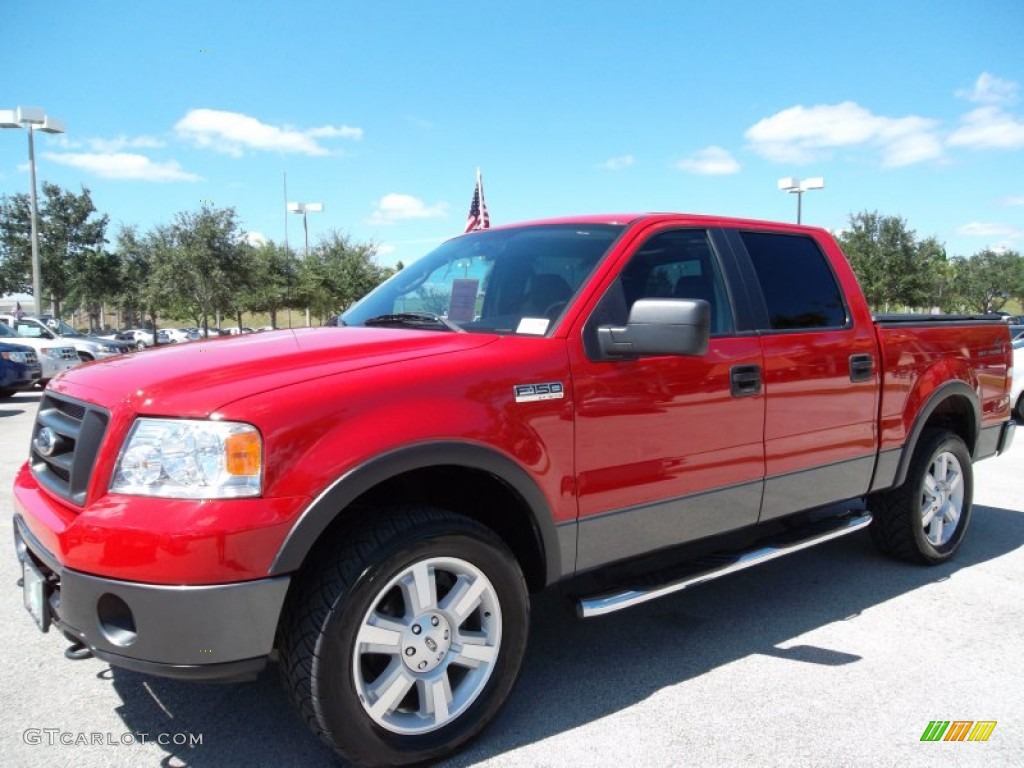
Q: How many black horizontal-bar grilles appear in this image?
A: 1